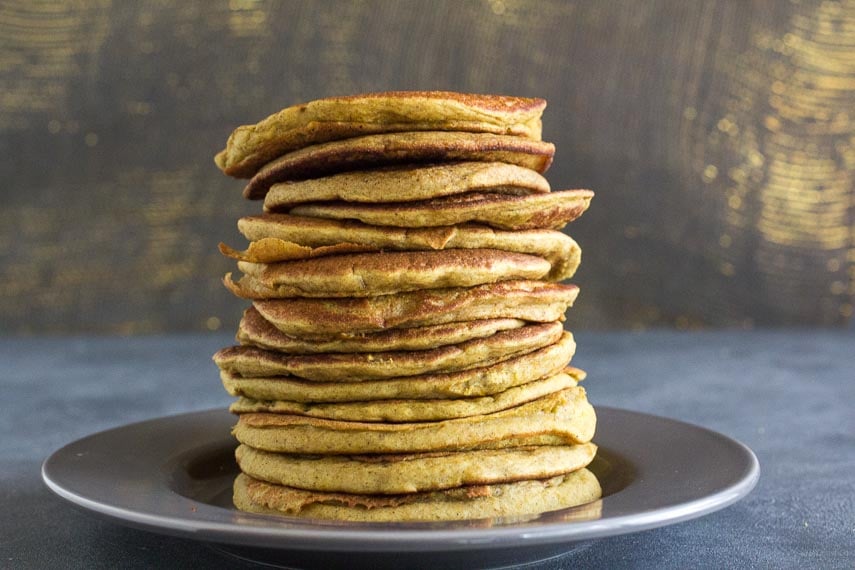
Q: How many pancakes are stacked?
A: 14